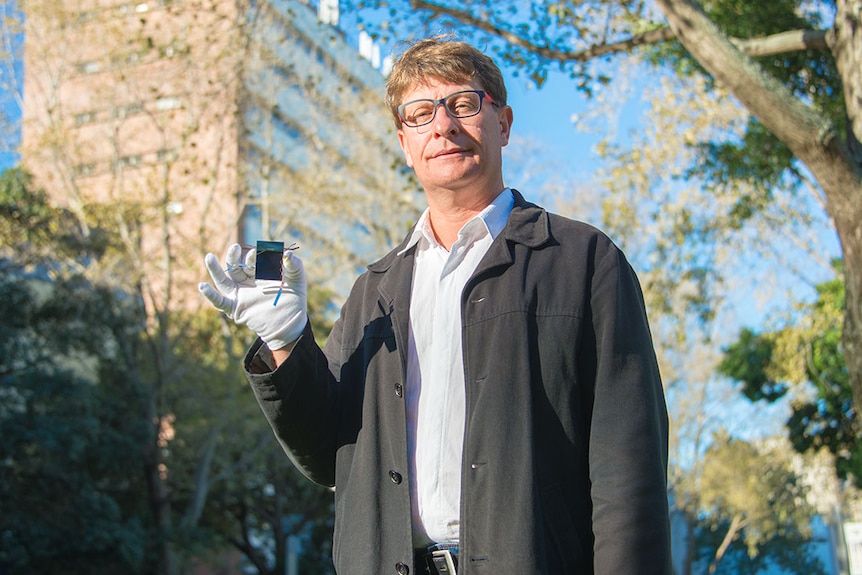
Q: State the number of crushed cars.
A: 0